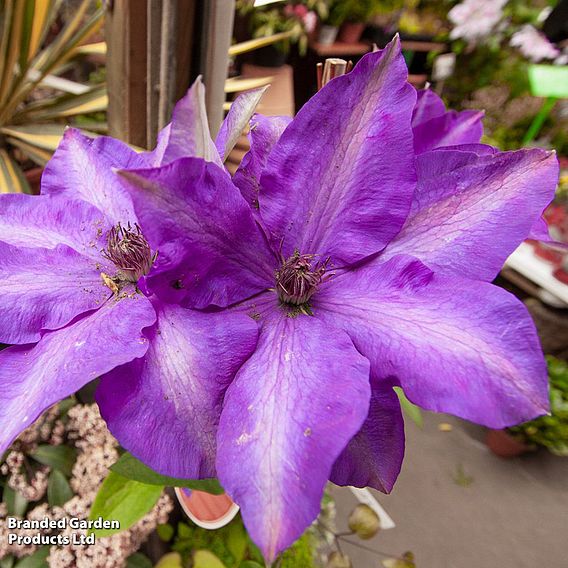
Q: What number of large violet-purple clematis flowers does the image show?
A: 2